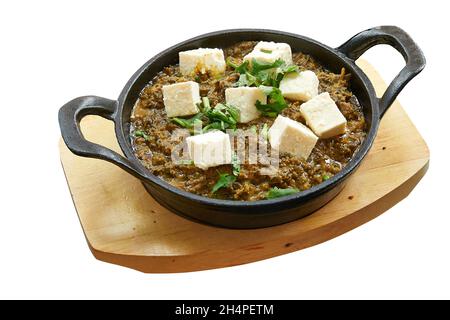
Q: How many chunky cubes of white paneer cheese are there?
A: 8